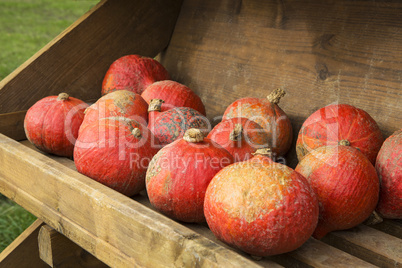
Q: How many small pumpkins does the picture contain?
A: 13